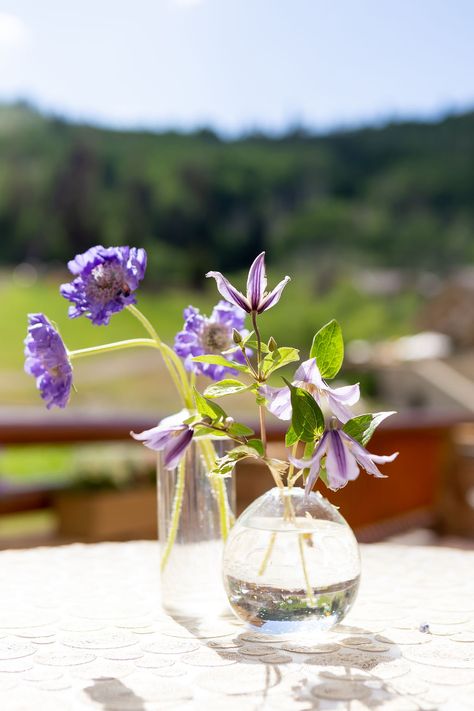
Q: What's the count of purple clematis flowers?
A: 4